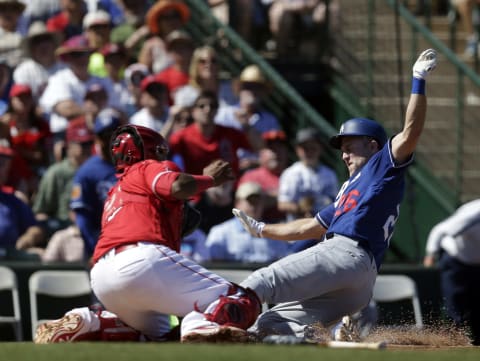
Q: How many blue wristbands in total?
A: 1